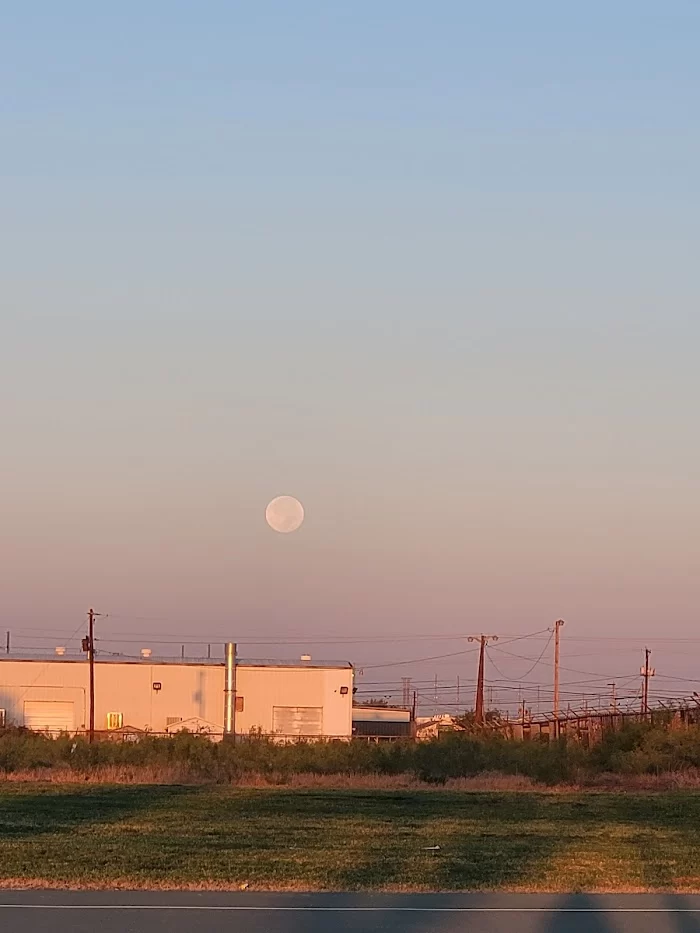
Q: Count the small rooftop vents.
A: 3